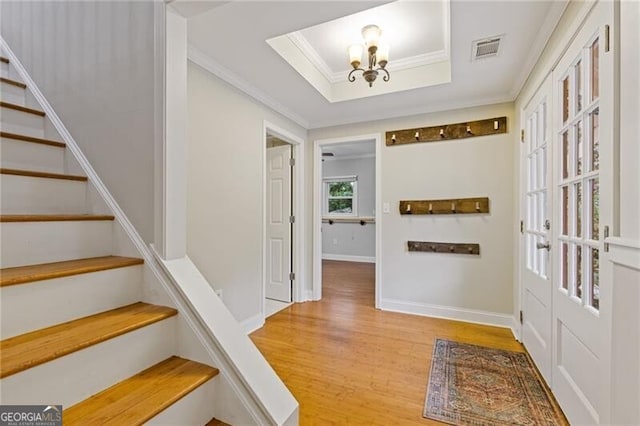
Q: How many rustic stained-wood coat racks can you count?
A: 3